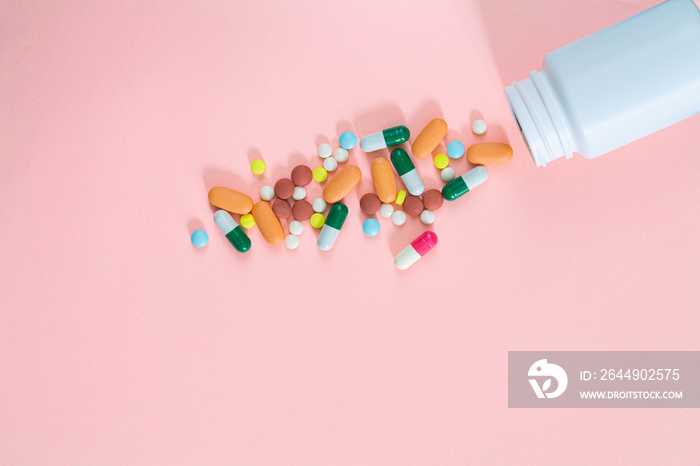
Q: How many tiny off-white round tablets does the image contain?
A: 13